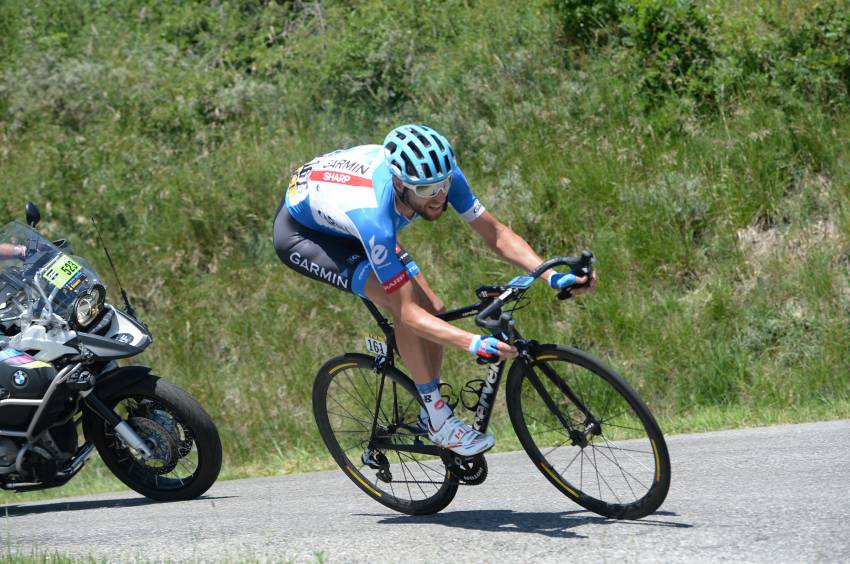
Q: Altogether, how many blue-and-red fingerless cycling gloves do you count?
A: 2